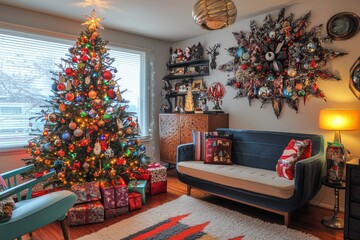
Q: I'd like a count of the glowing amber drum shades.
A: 1